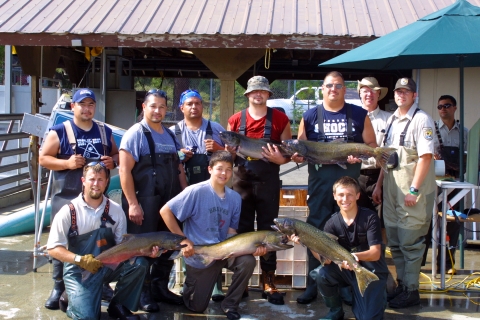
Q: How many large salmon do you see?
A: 5